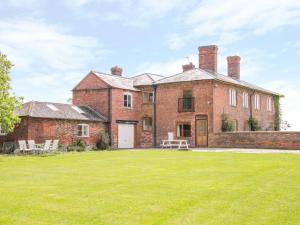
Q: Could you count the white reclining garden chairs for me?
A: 4